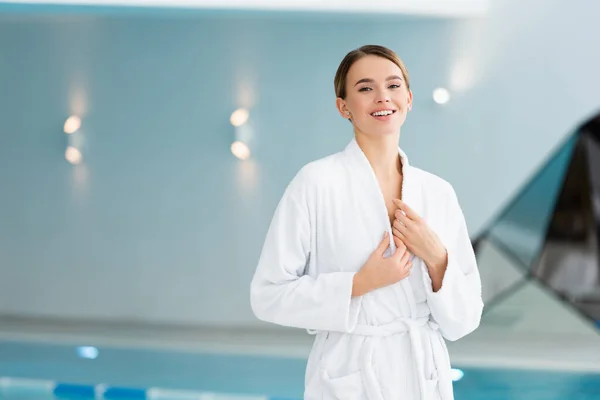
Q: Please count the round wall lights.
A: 5